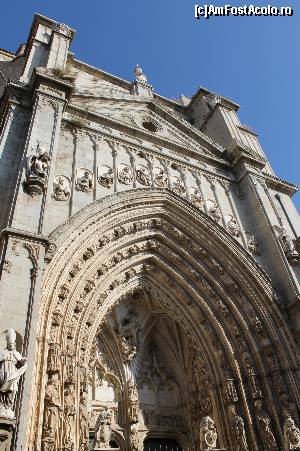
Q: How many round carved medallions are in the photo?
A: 11